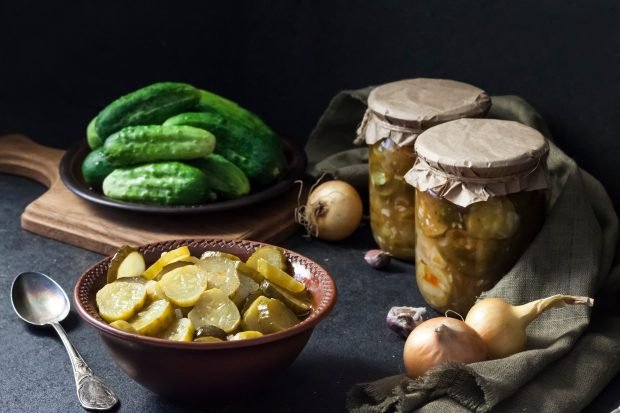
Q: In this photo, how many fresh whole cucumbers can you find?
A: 8